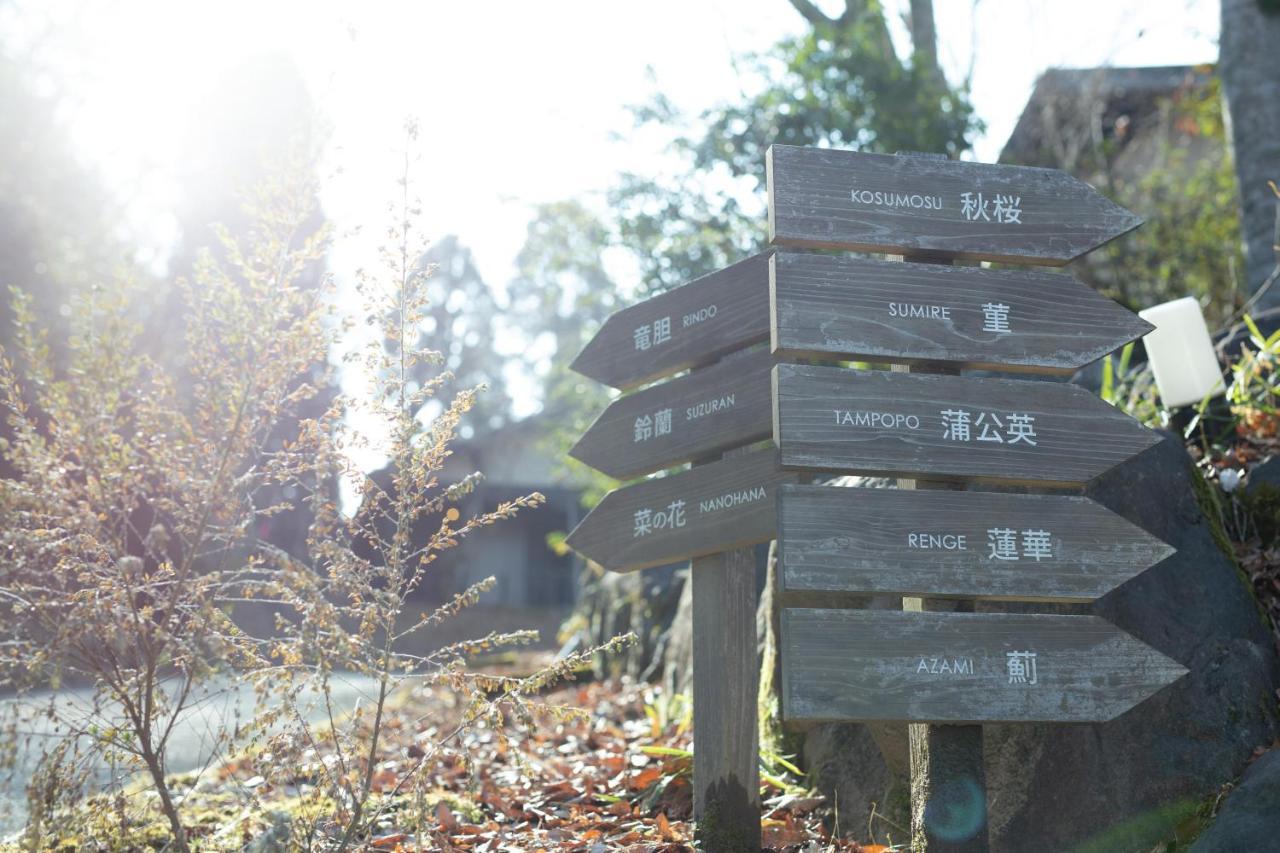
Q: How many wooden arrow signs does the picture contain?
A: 8